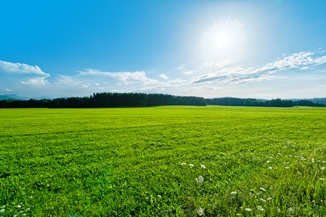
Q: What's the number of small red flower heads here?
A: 0